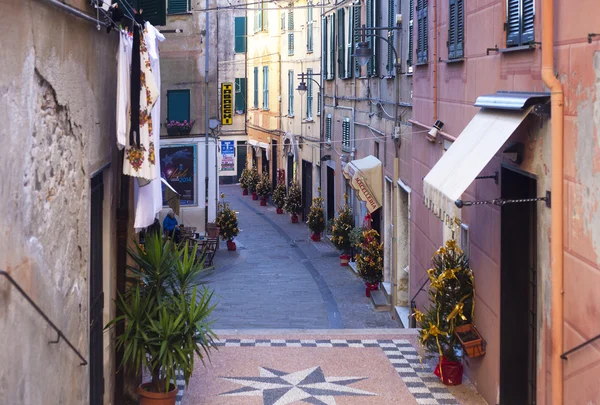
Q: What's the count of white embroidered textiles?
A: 1